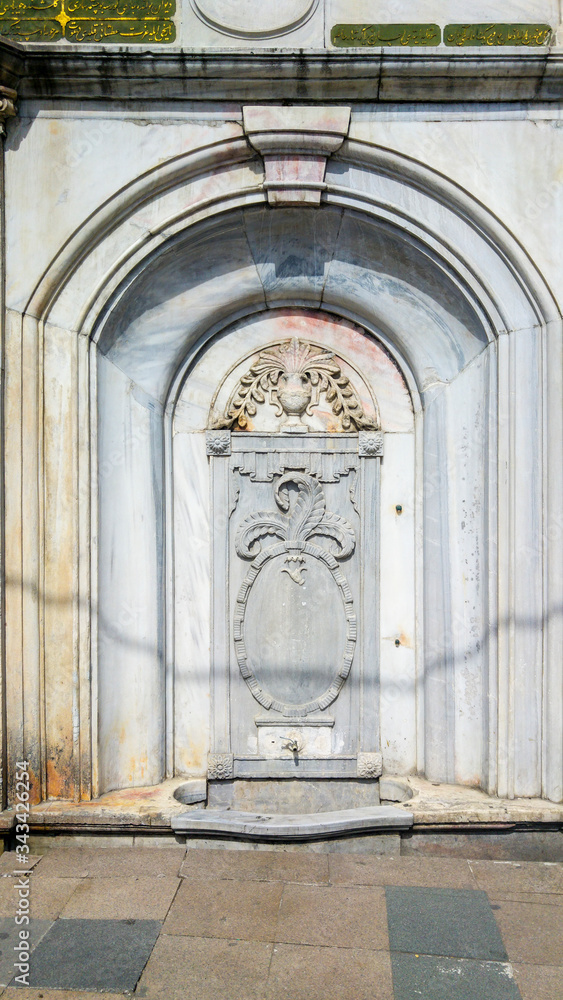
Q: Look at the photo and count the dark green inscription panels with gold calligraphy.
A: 6